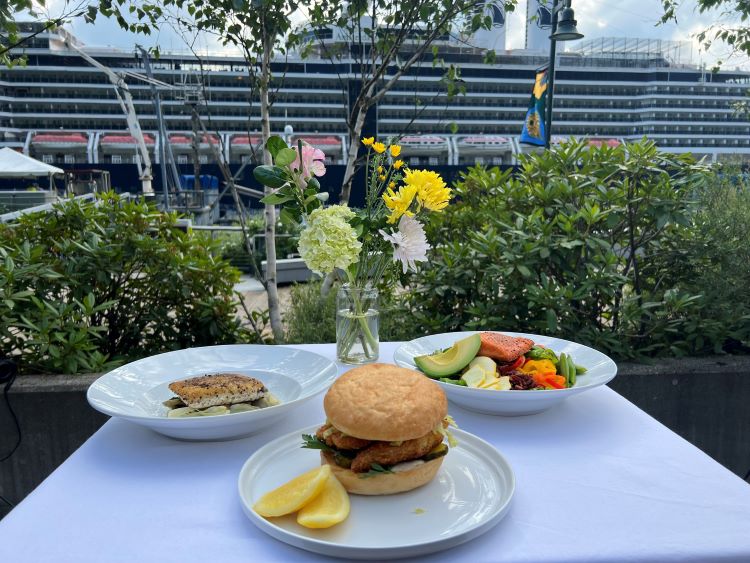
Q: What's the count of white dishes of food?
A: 3